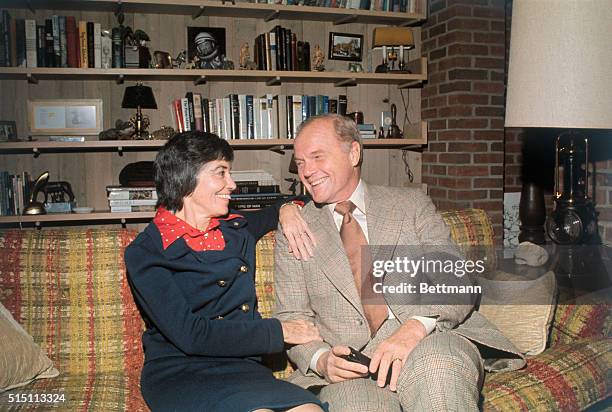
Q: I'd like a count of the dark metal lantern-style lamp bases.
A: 1